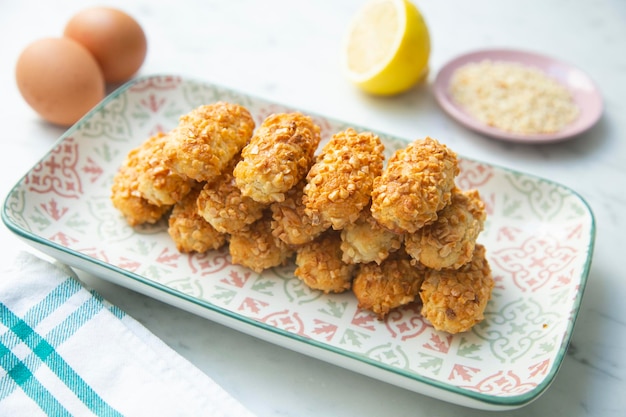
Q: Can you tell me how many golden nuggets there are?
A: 15